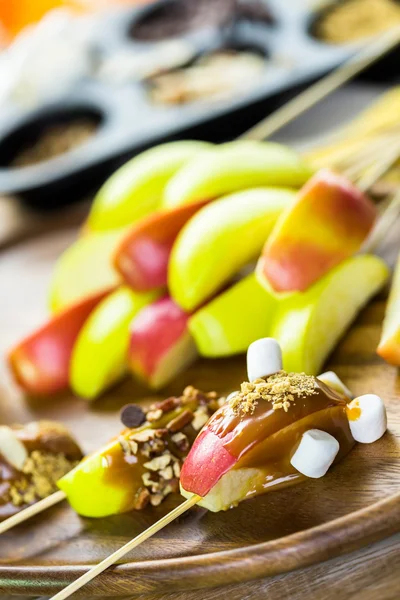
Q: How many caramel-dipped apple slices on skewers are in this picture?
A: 3